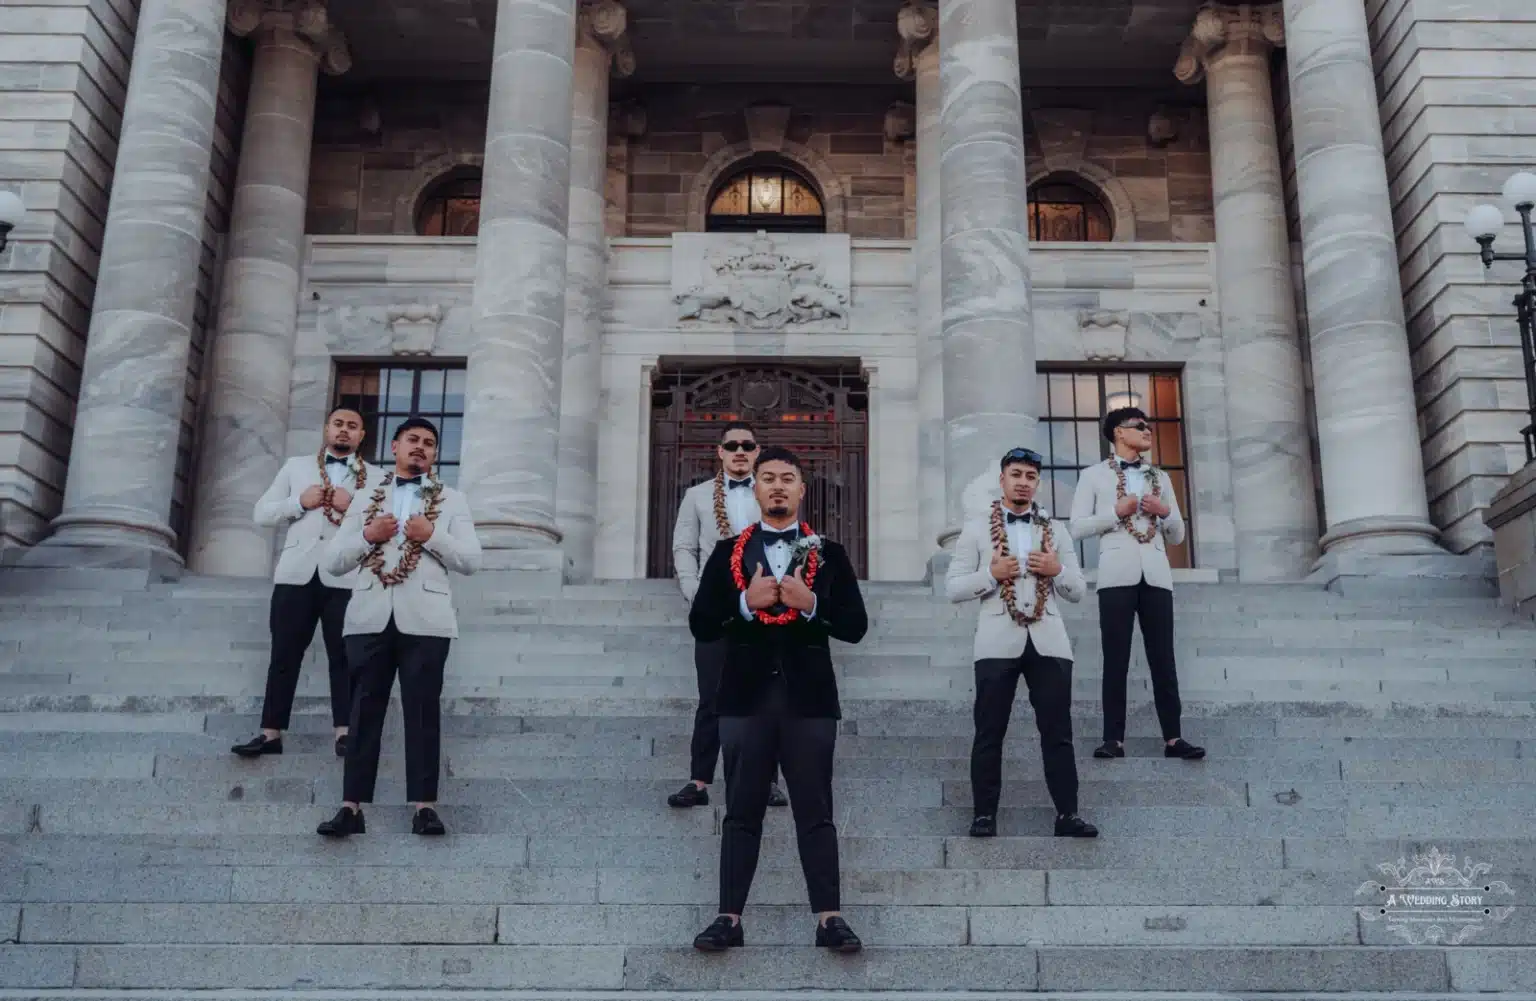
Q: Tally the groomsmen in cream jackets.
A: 5